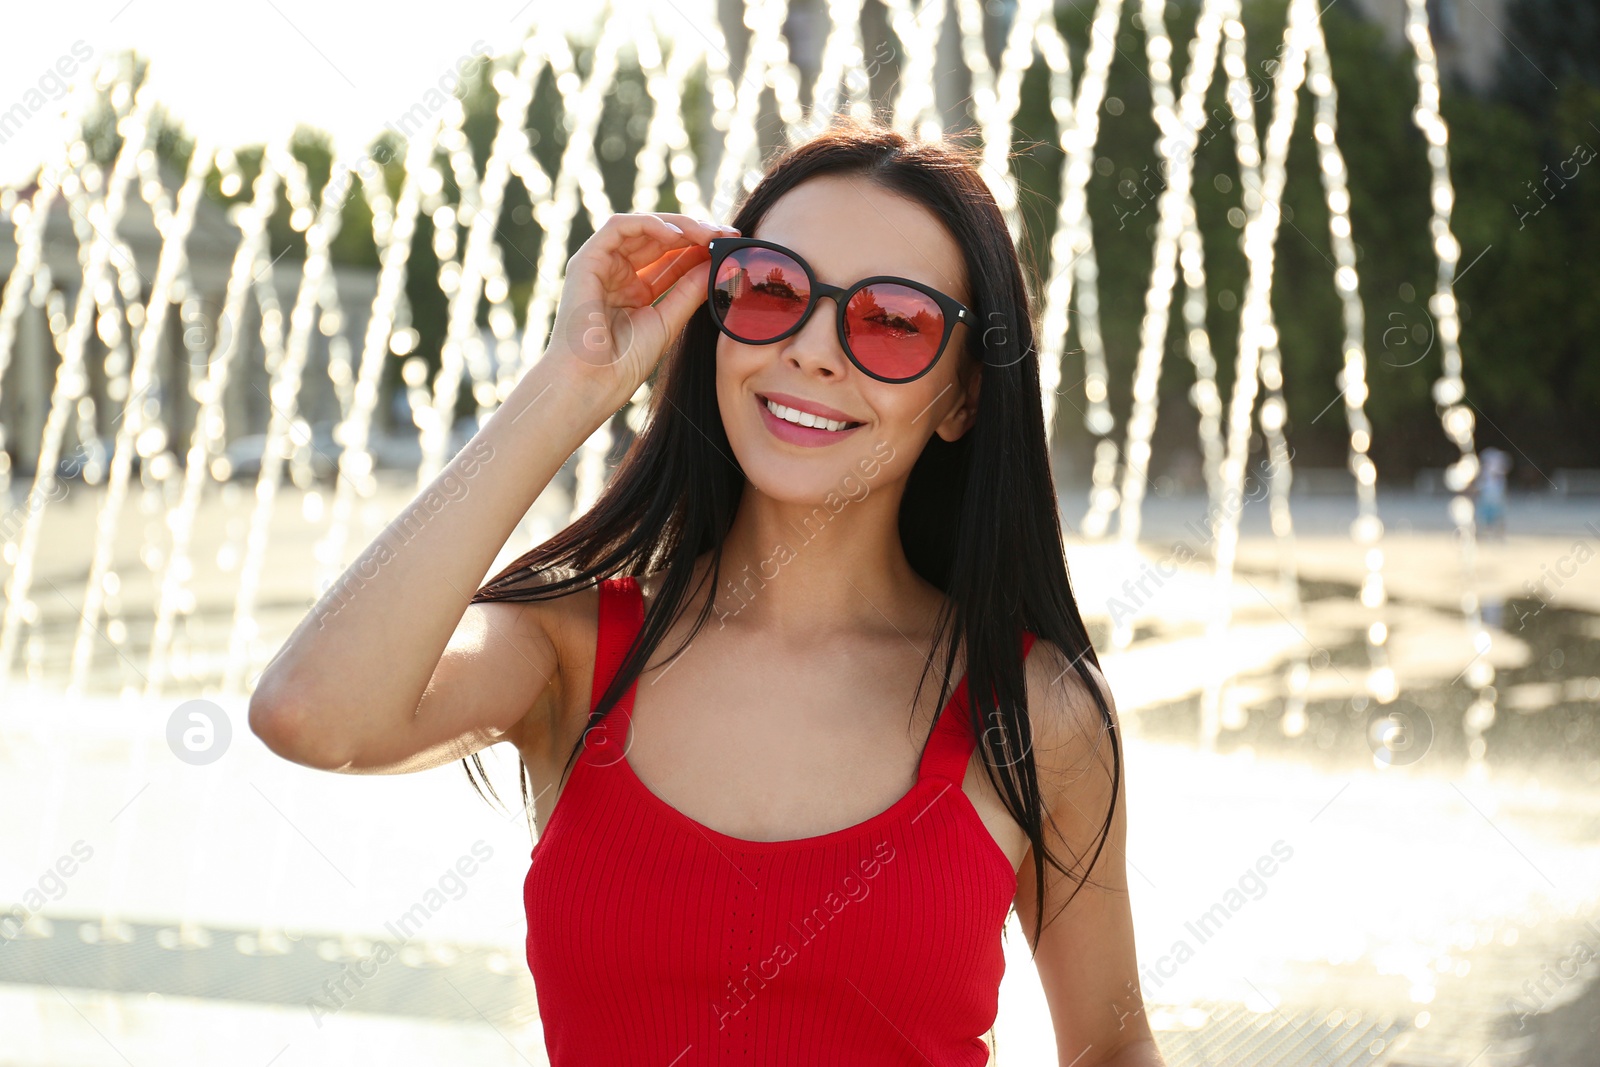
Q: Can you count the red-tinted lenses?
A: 2